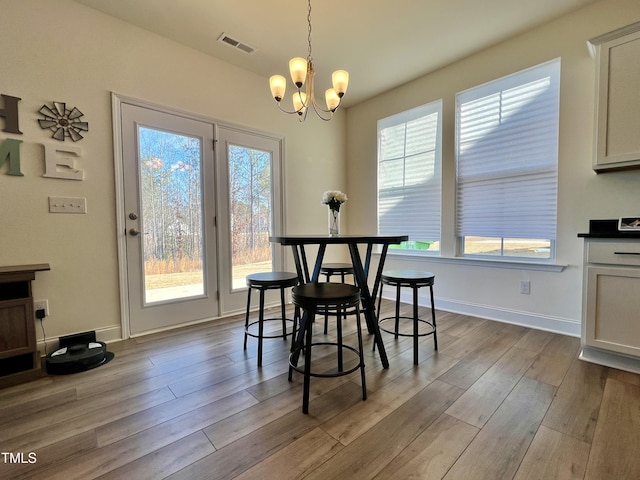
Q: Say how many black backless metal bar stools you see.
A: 4